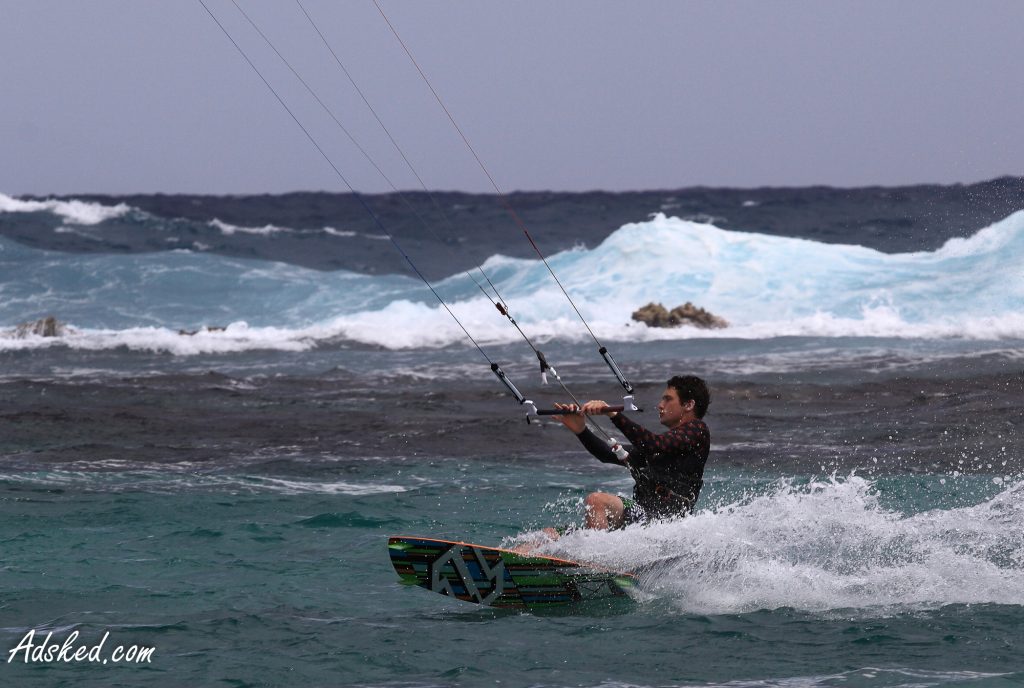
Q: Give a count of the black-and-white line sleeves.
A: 2